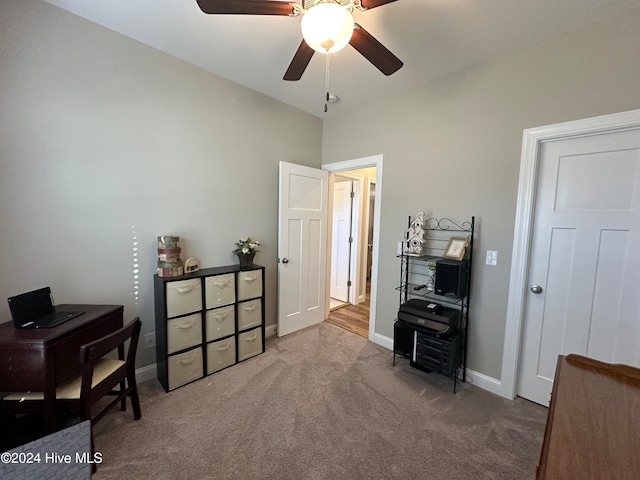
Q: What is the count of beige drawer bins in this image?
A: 9